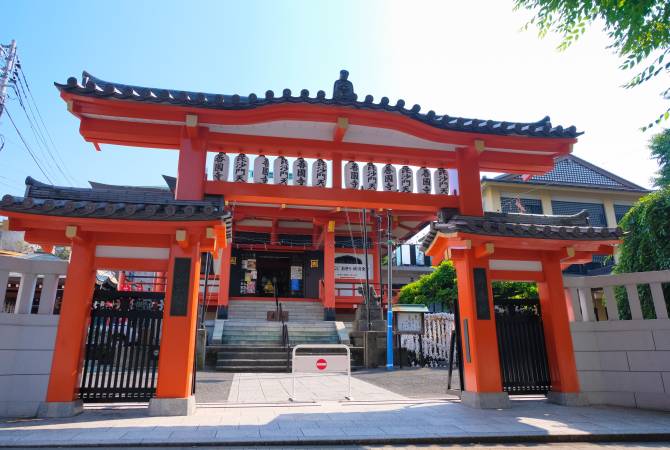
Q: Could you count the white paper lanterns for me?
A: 12